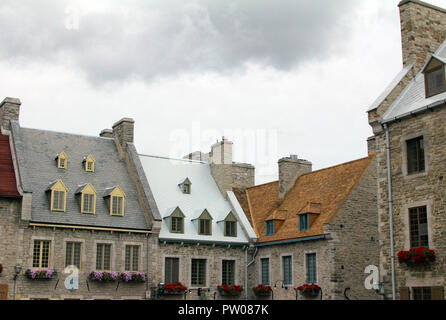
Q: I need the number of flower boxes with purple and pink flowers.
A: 3